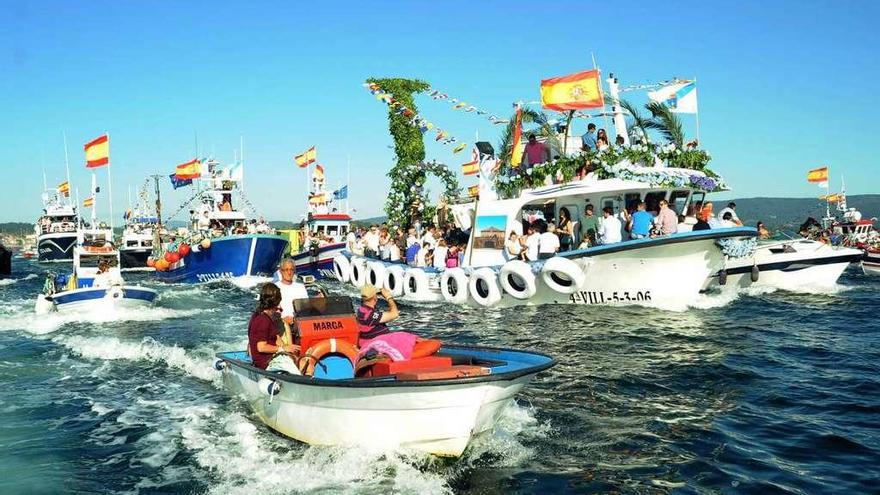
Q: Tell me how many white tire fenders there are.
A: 9